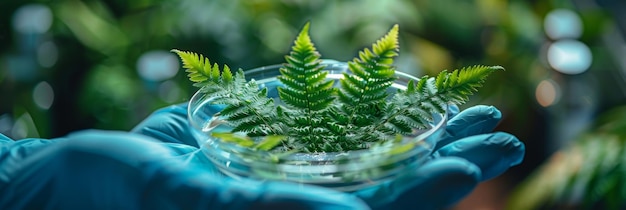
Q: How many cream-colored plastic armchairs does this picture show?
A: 0